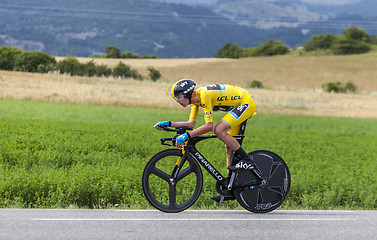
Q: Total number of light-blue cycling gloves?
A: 2